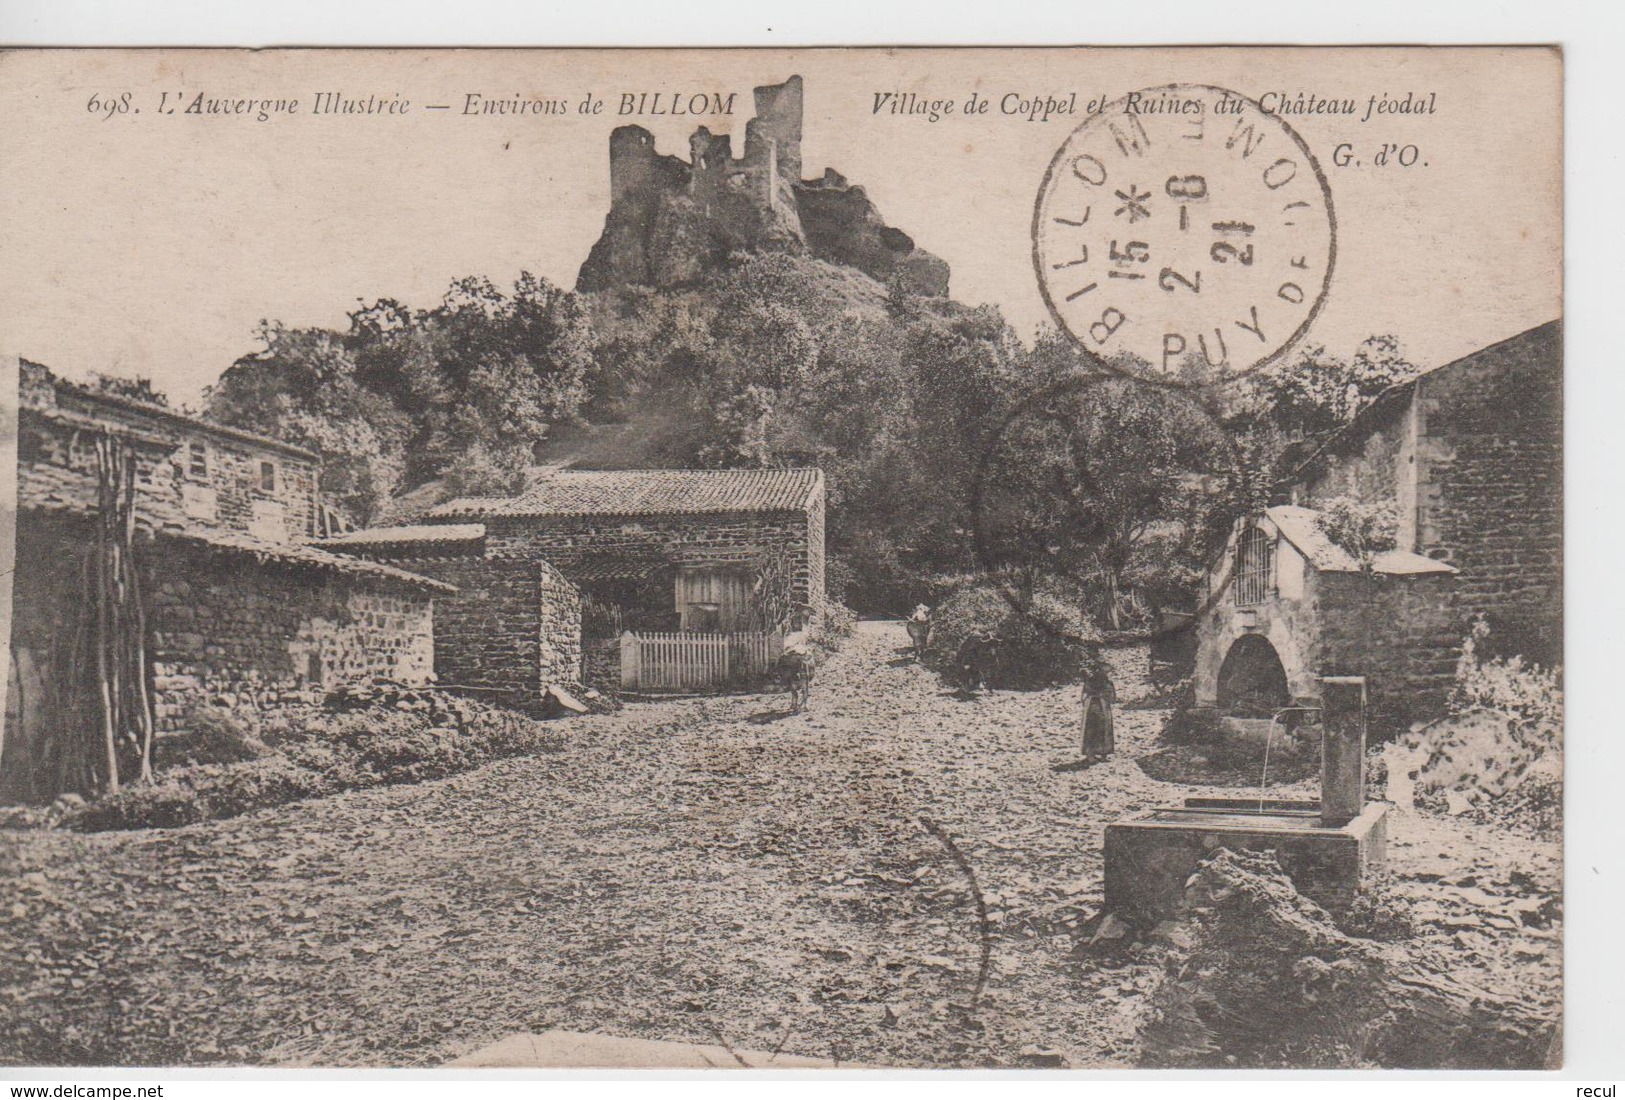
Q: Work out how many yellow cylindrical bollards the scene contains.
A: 0